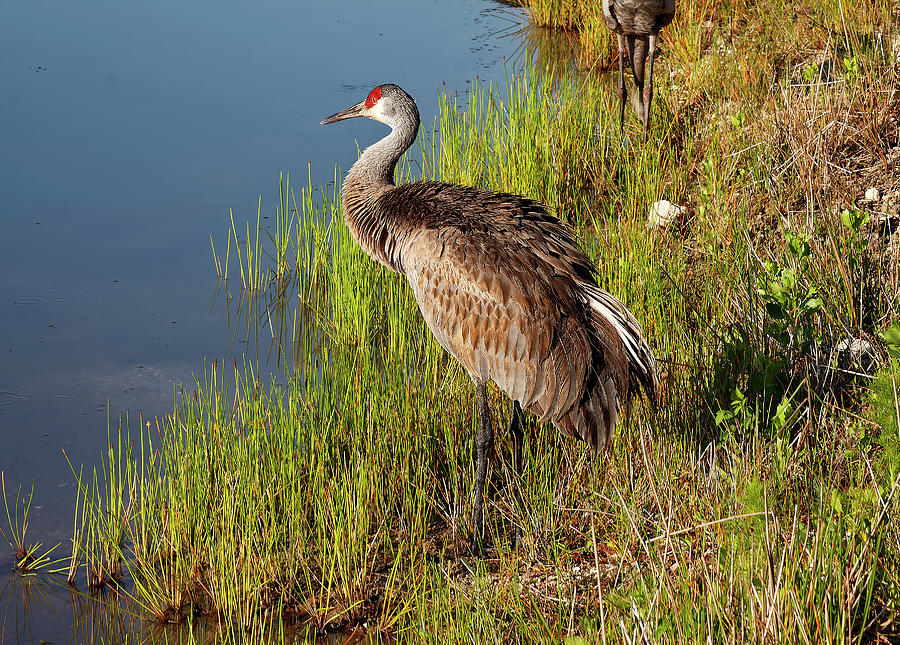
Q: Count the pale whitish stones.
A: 3